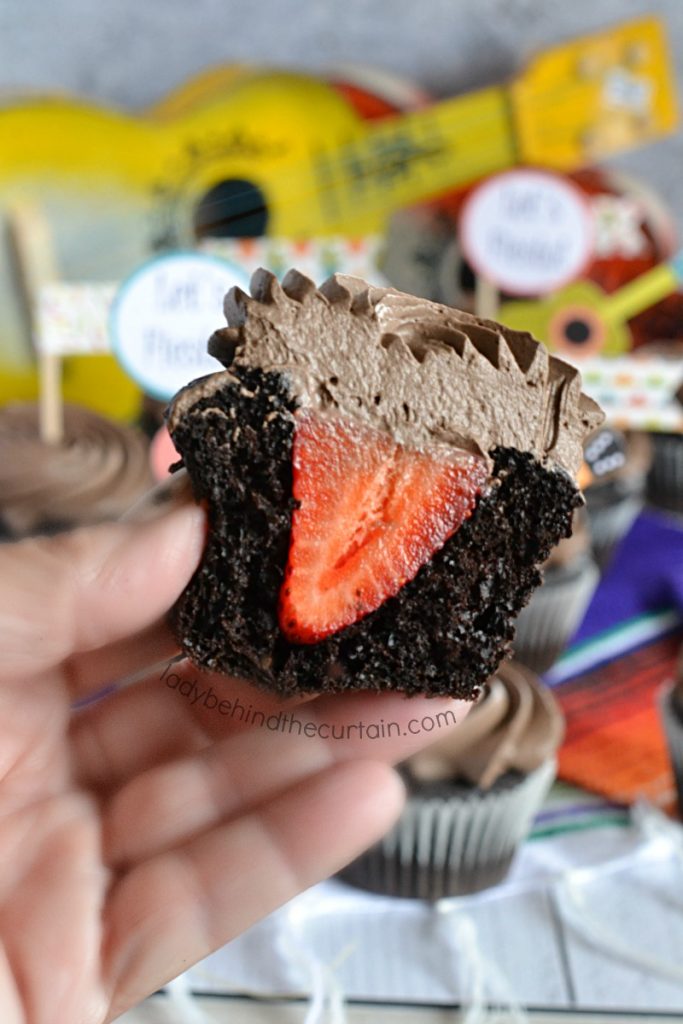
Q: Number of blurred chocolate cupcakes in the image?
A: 6